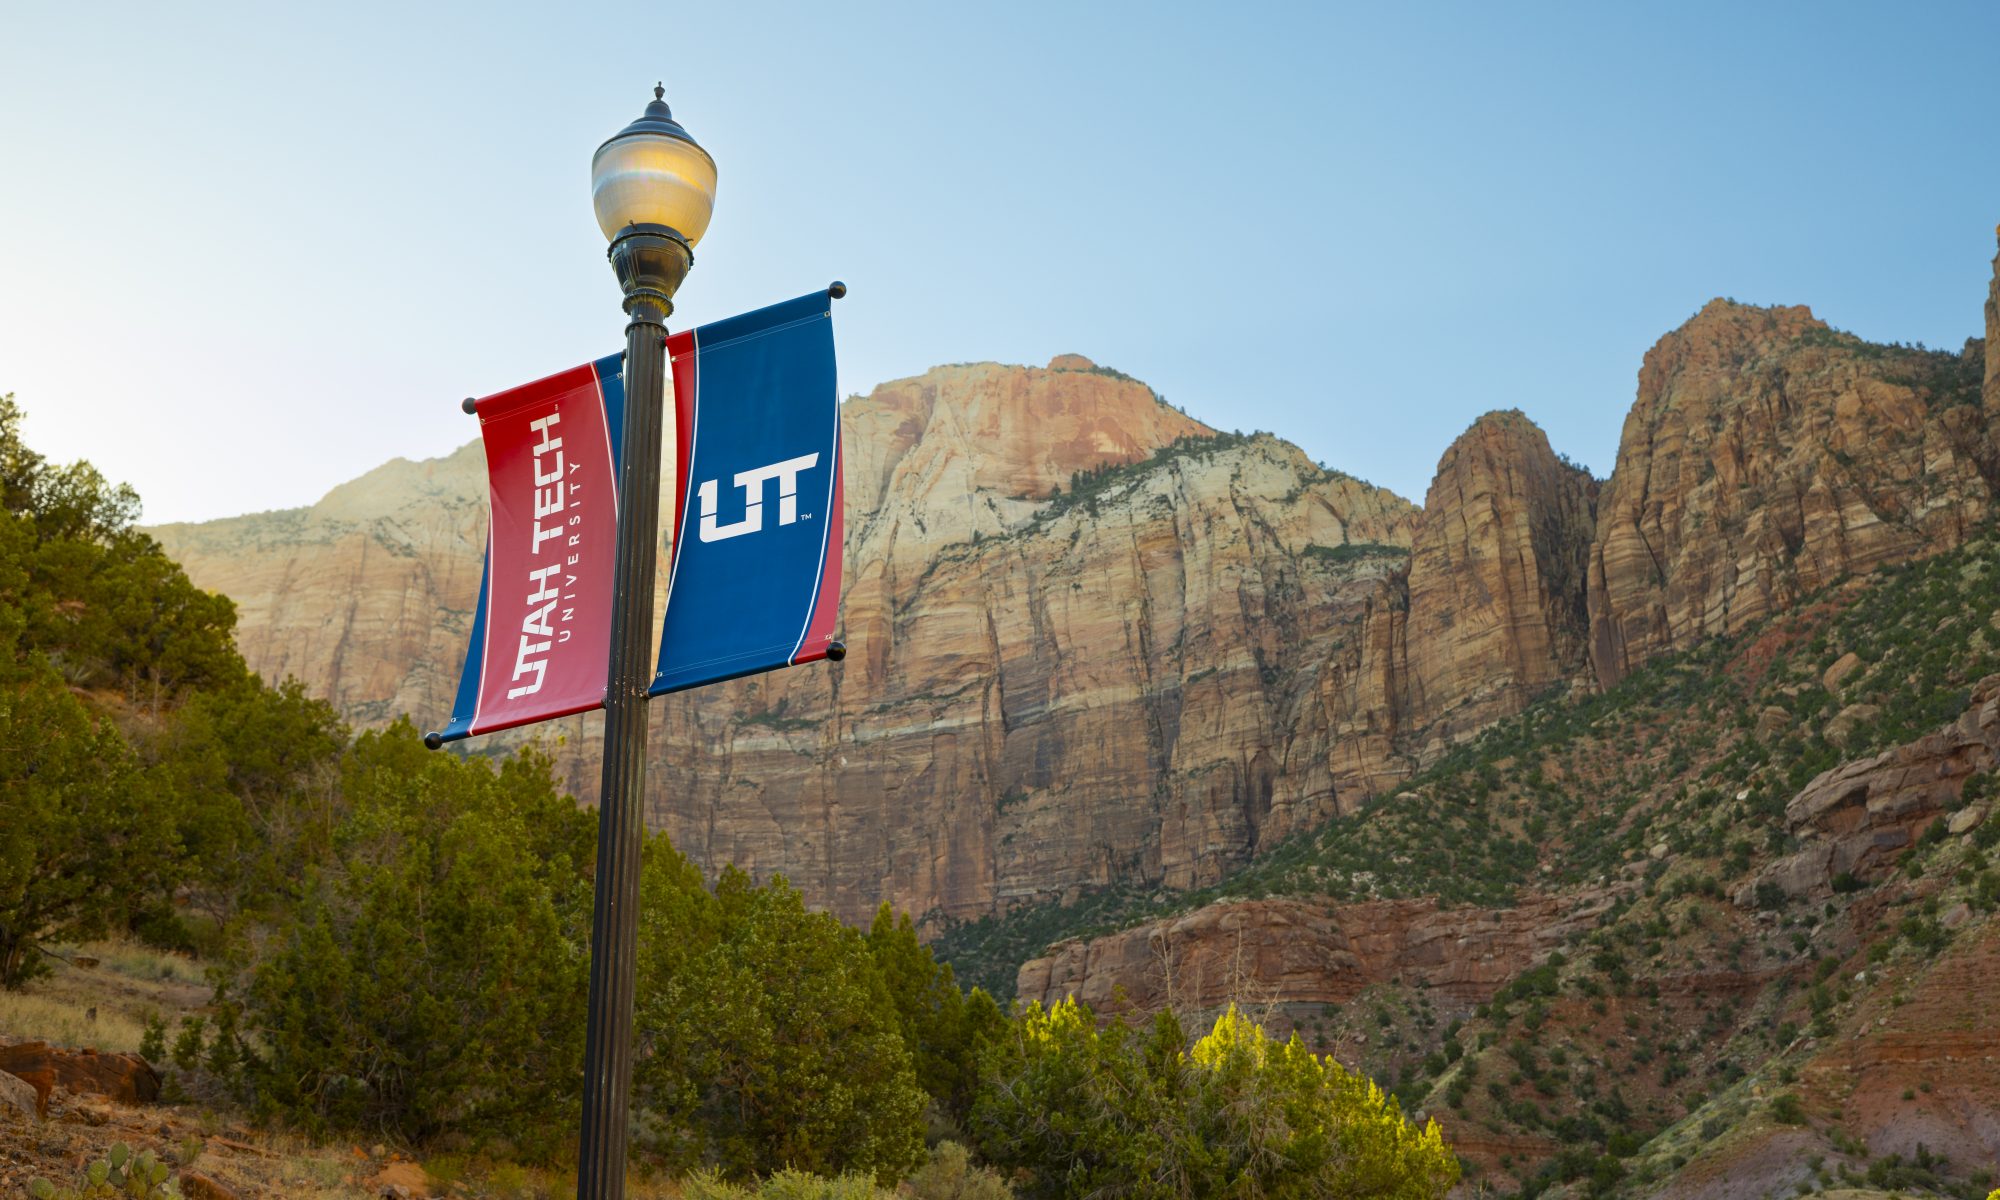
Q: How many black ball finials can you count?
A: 4